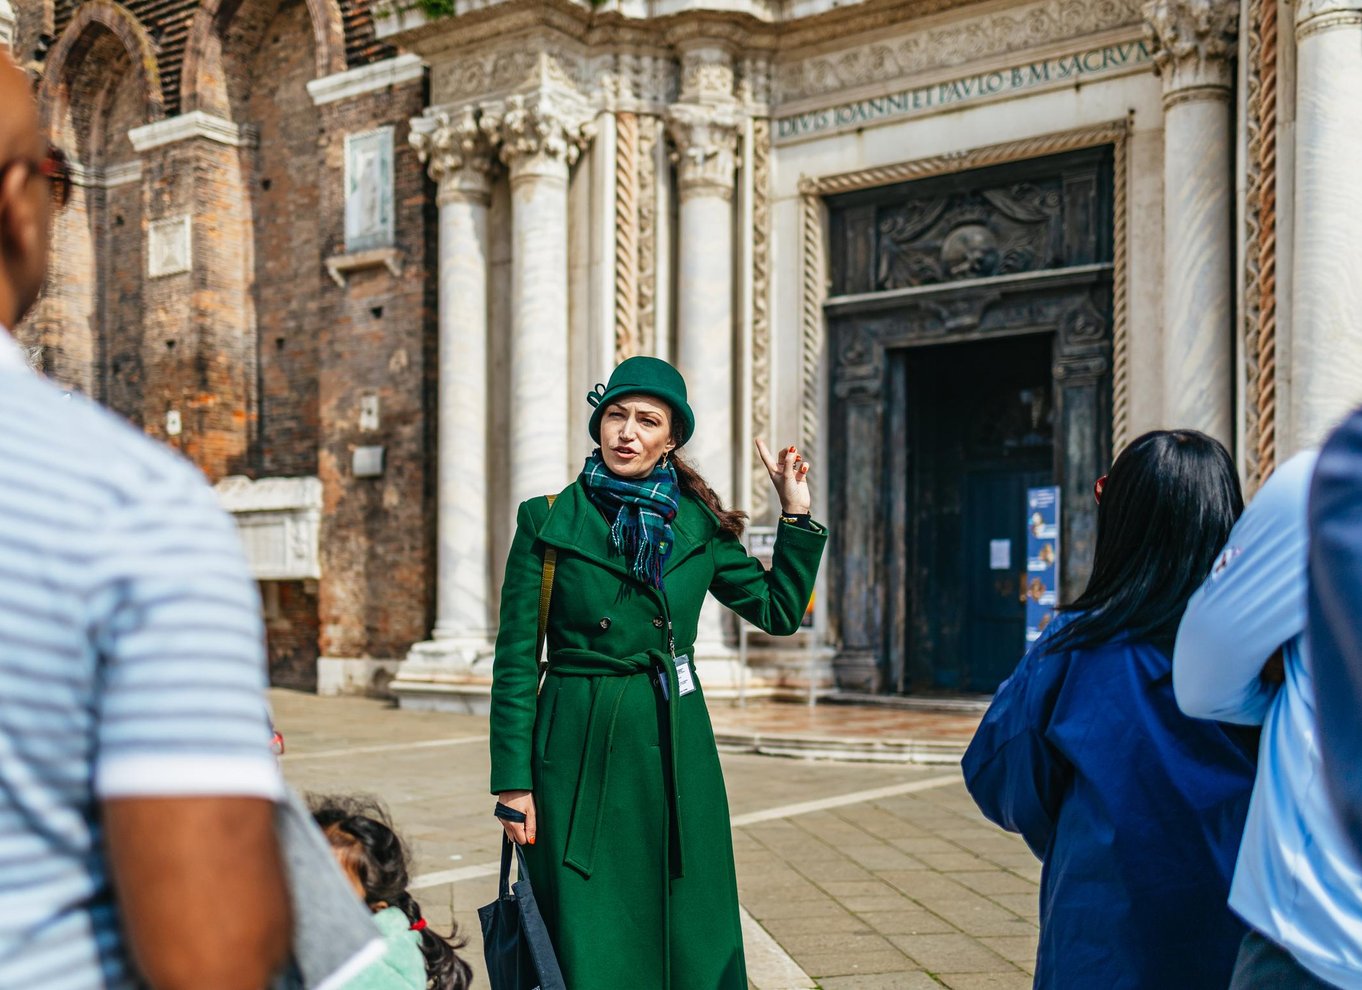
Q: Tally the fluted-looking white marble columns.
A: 5